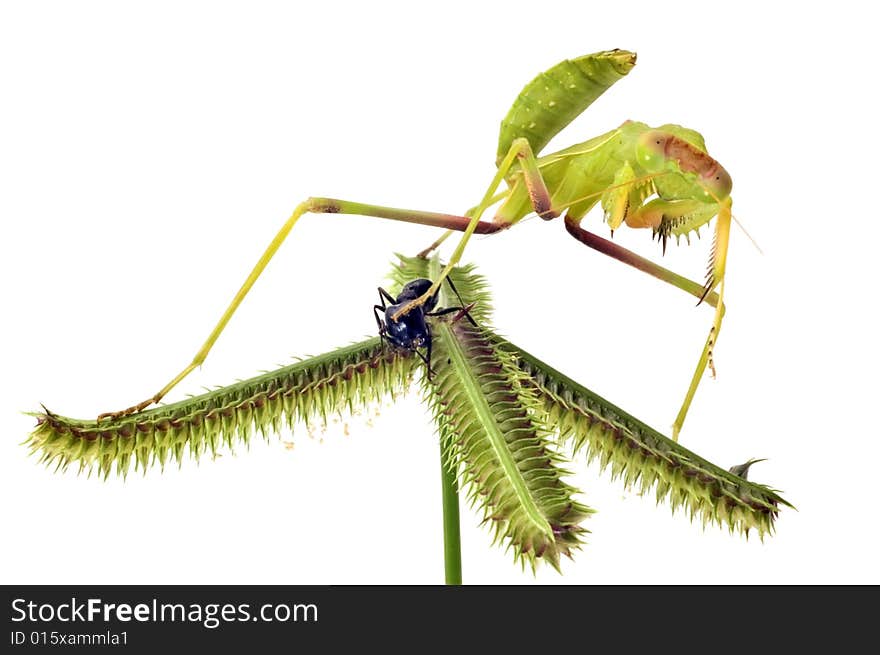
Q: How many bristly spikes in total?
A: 4